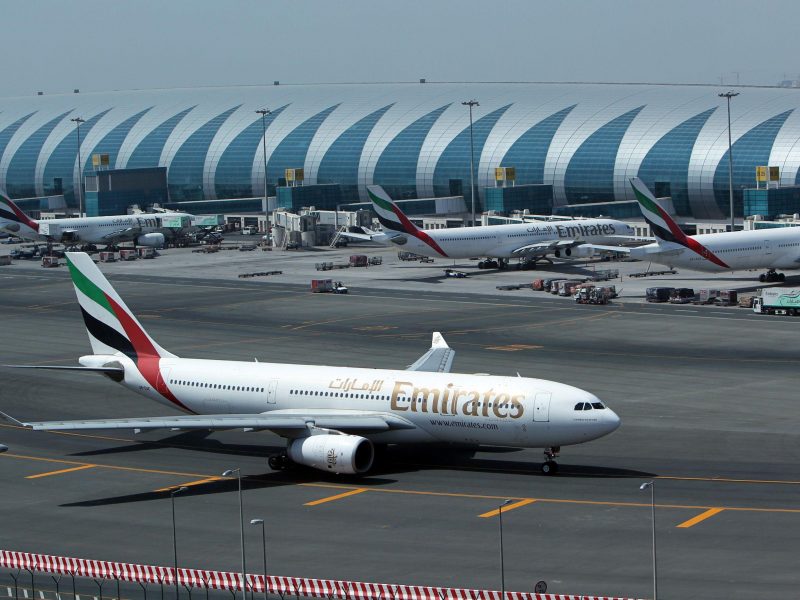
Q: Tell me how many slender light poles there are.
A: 9